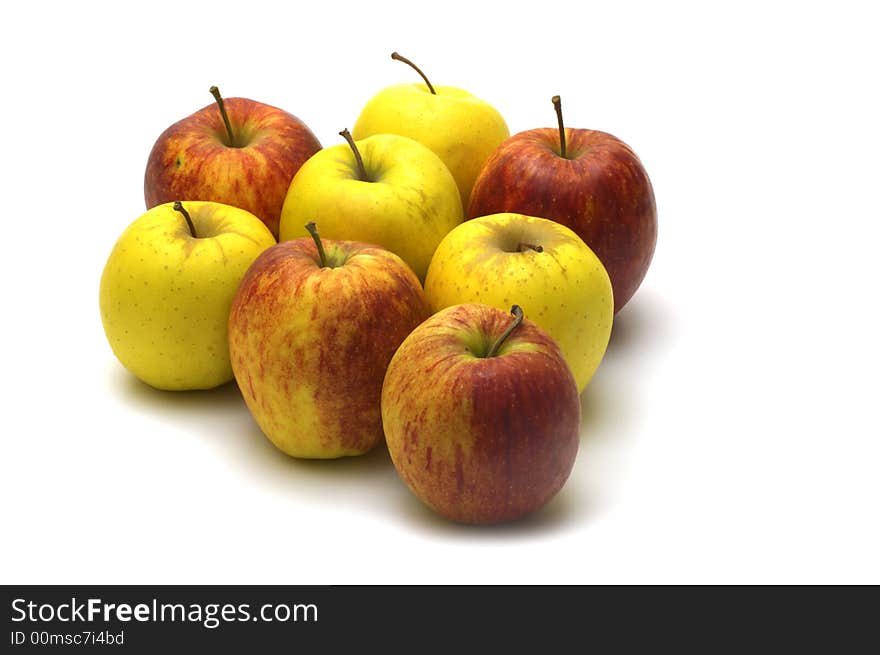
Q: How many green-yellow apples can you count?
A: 4